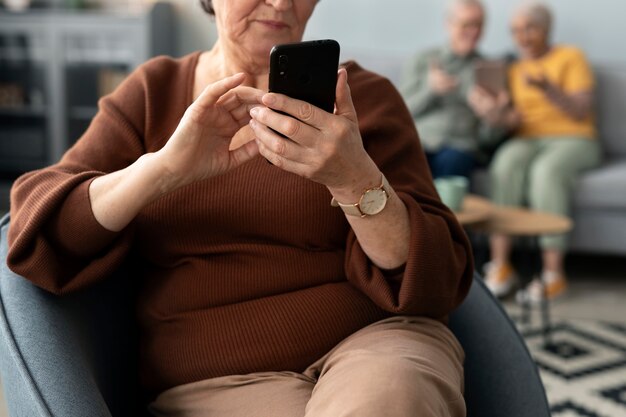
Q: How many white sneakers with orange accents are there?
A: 2